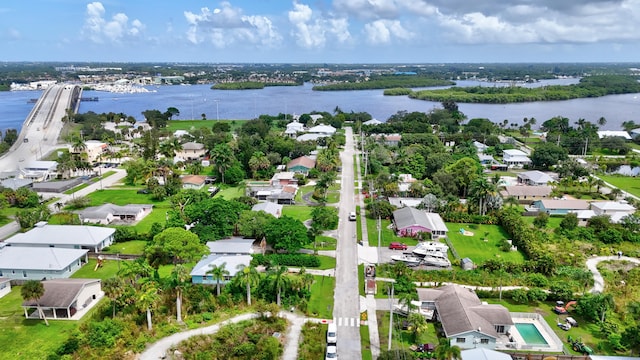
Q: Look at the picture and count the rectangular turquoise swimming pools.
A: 1